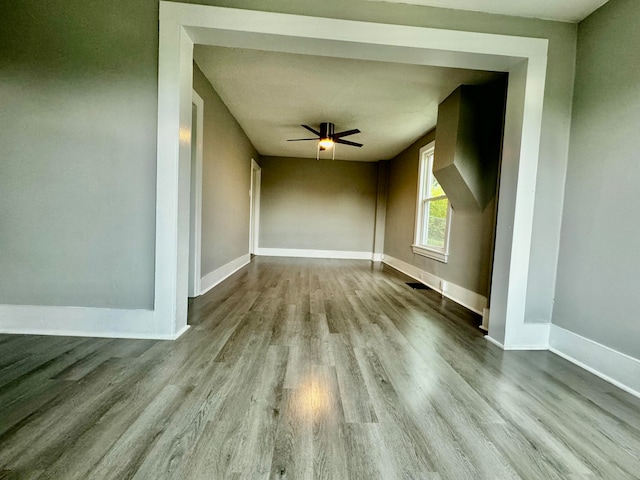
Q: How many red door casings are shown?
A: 0